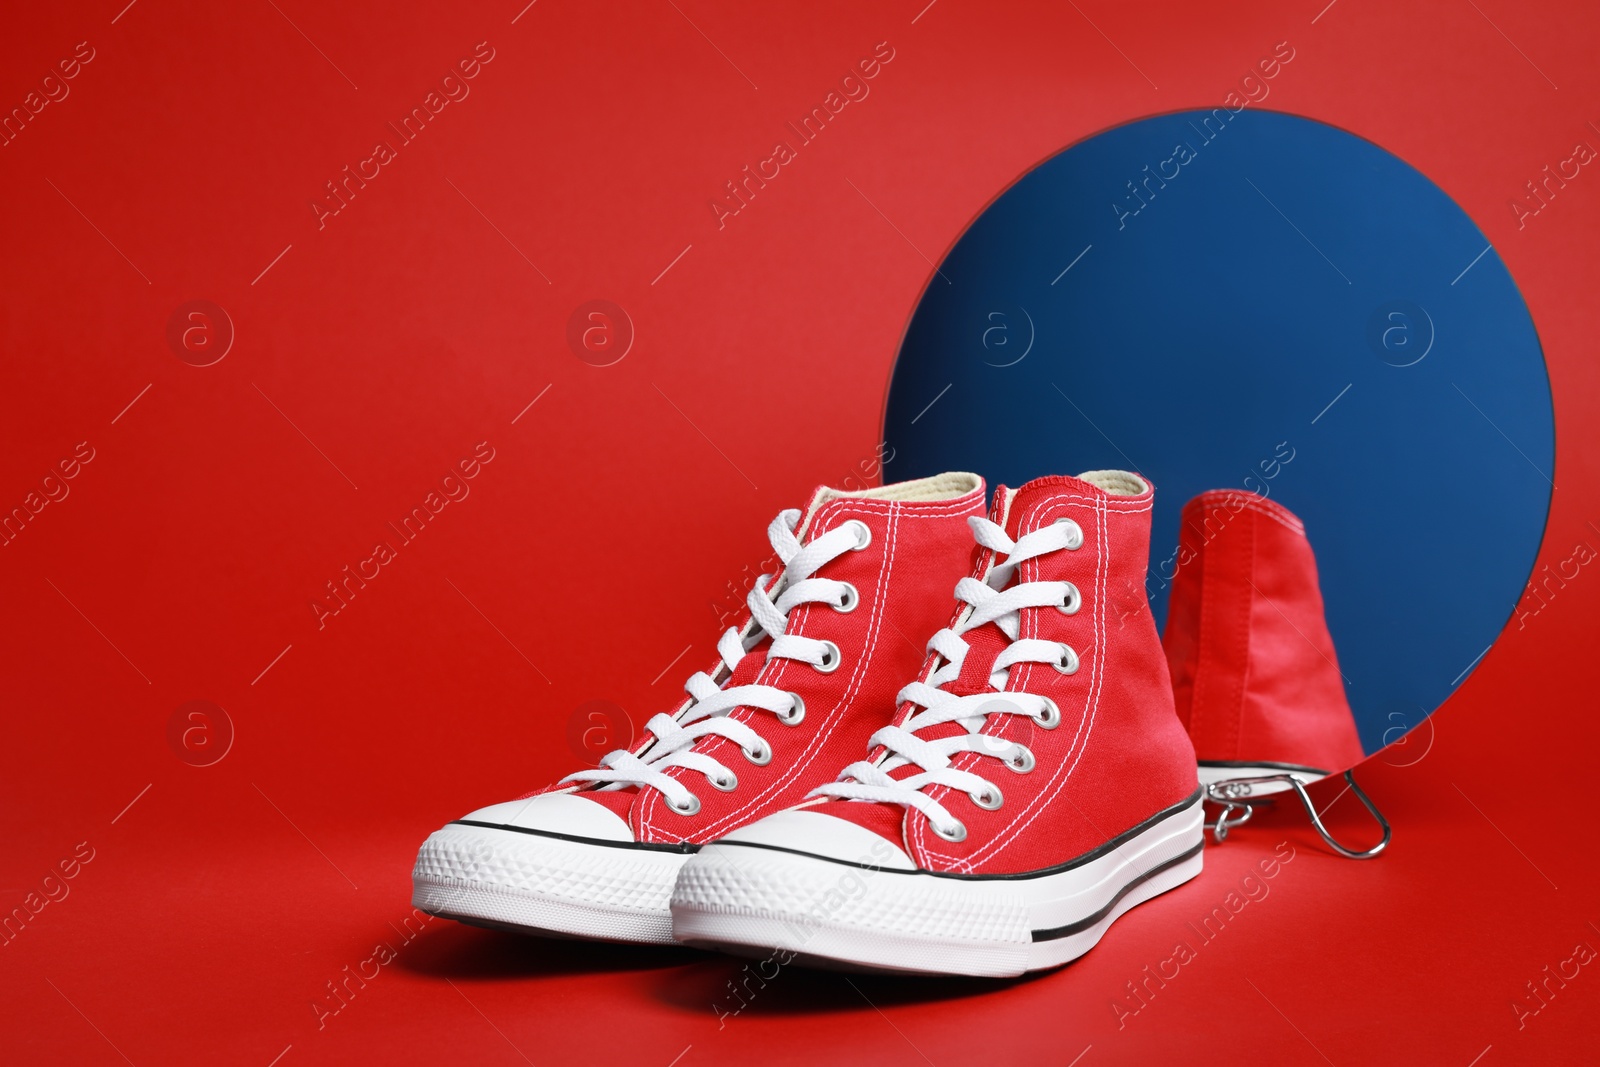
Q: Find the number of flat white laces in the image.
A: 2